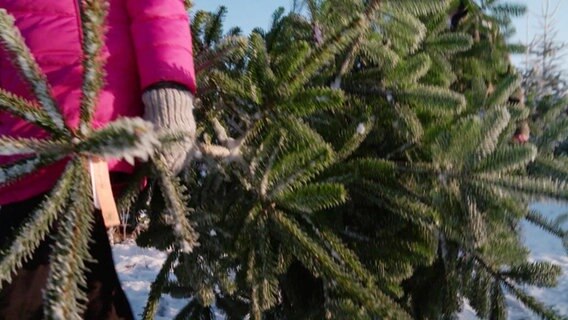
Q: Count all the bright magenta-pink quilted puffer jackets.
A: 1